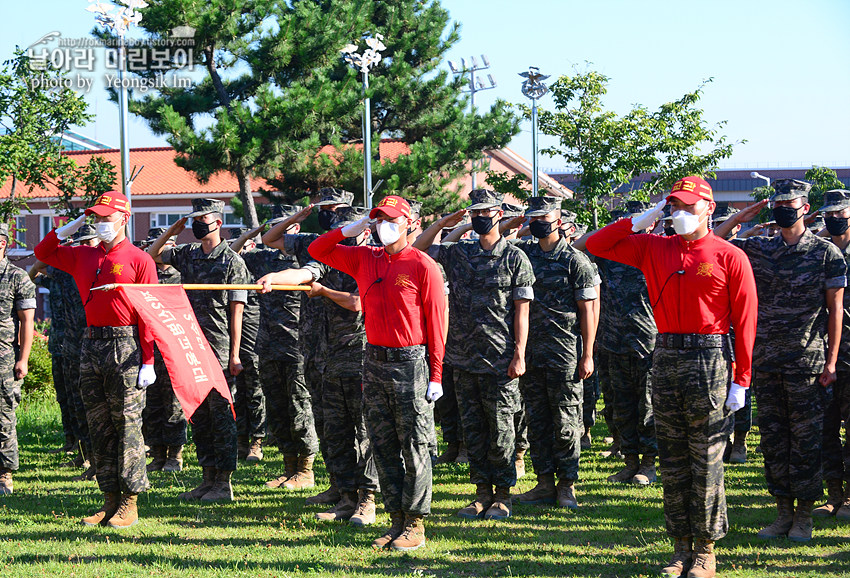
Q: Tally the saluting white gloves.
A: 3